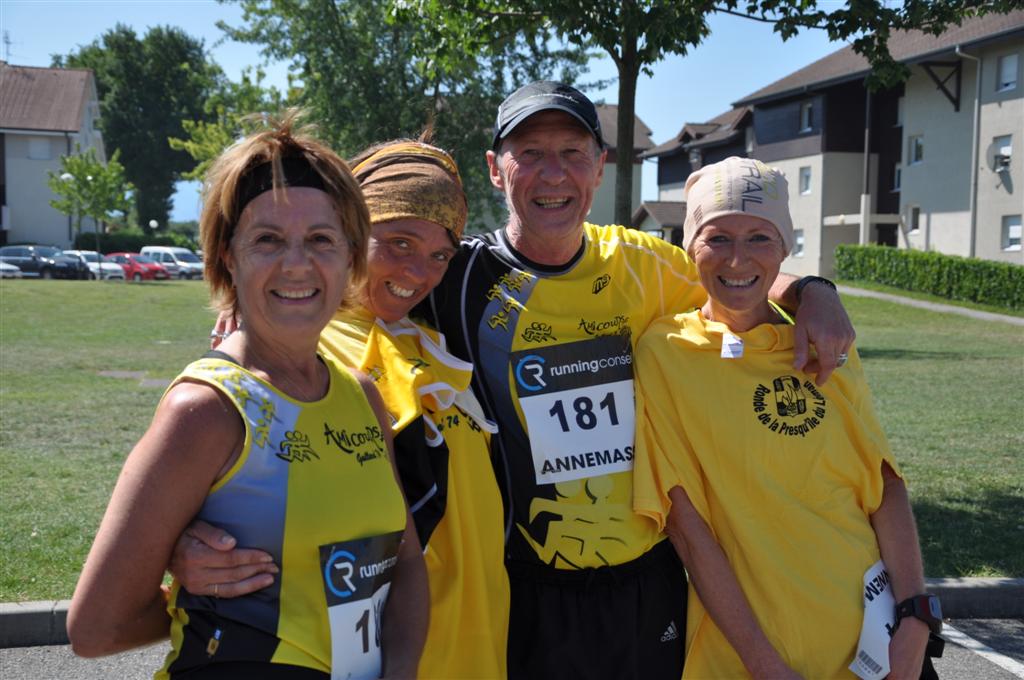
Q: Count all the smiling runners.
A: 4